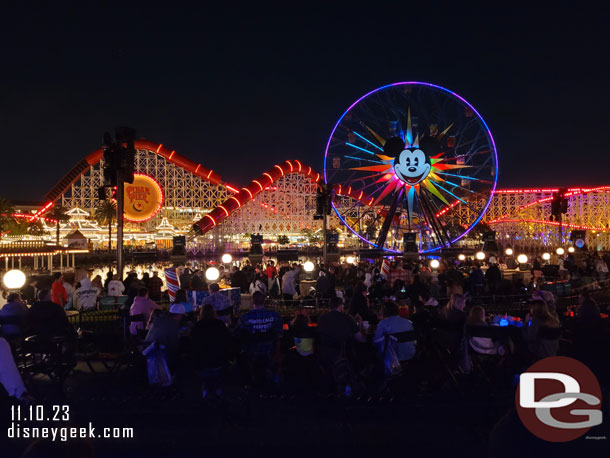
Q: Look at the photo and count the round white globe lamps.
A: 13